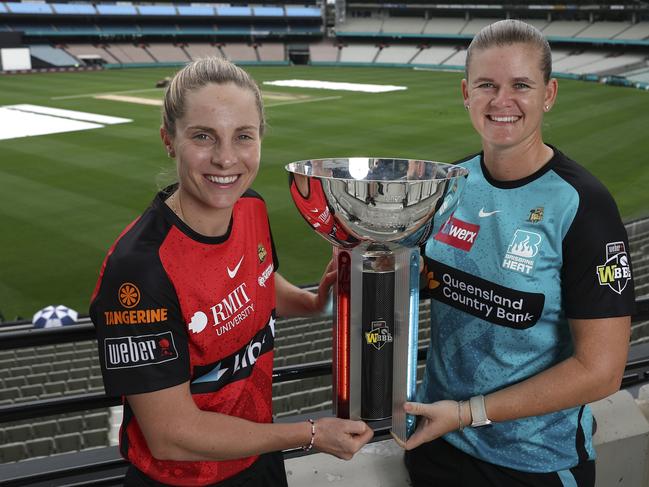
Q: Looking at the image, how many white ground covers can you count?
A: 3